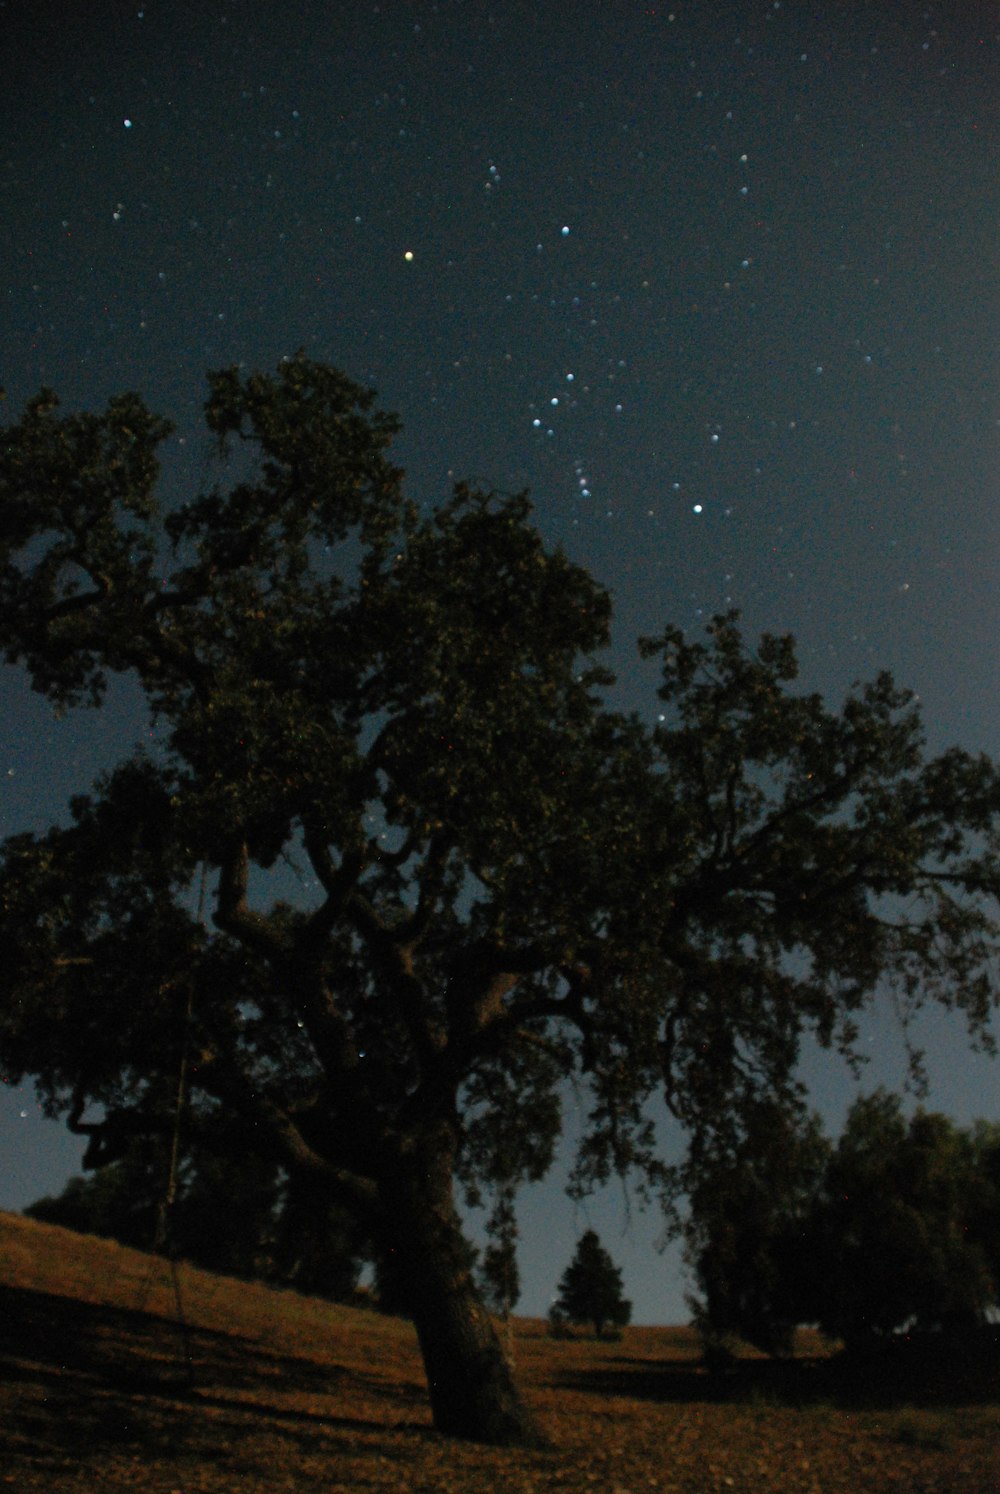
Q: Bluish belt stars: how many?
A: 3